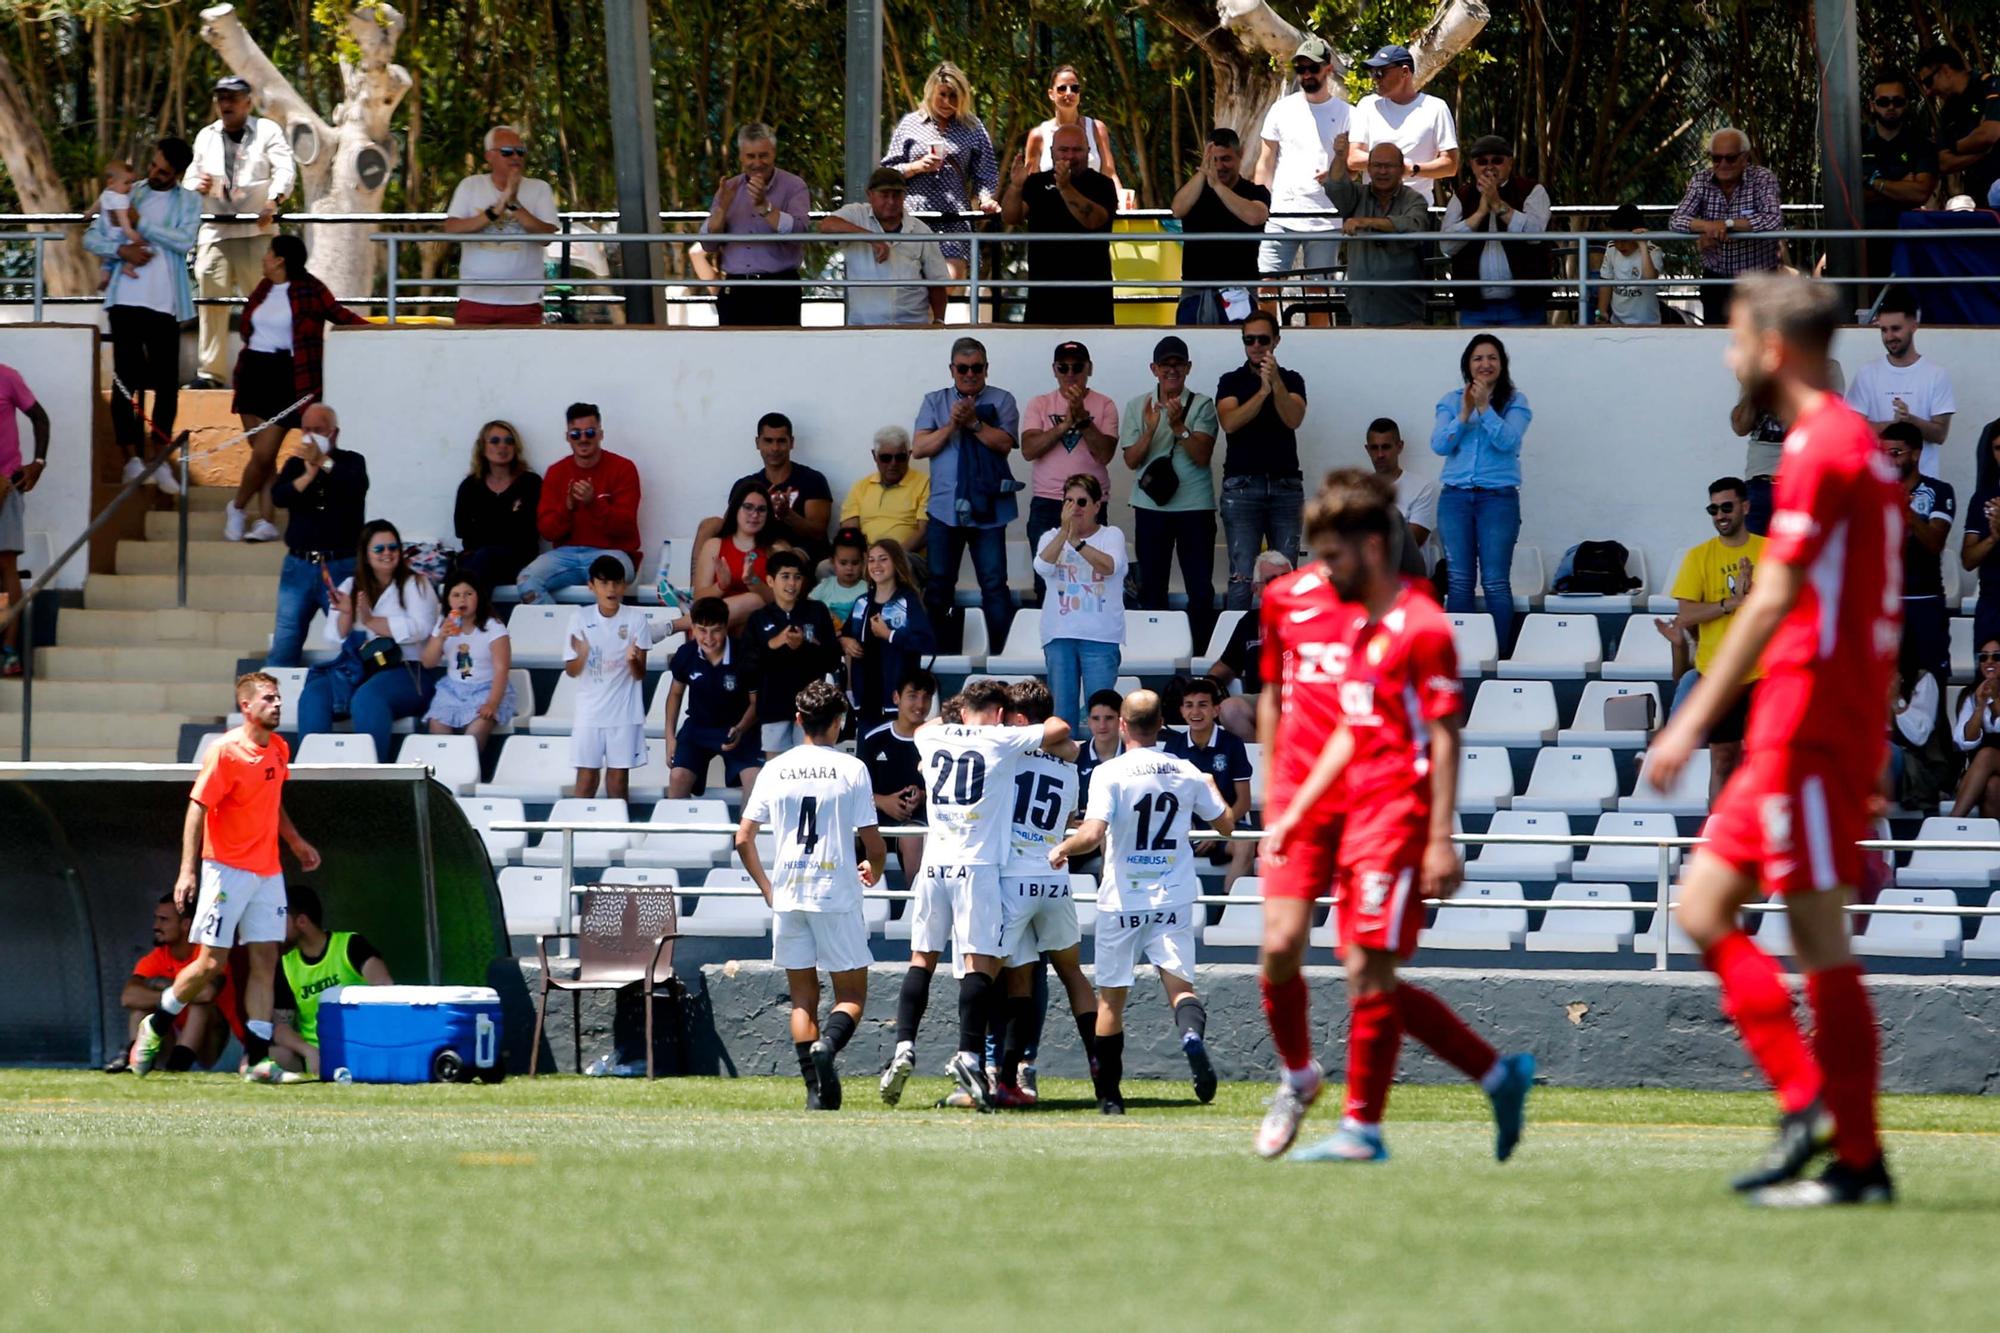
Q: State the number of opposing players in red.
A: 3